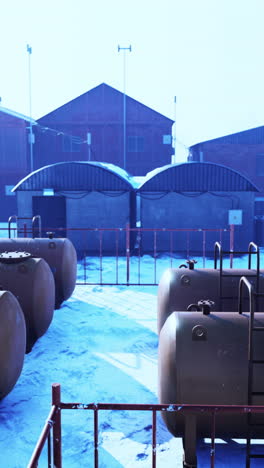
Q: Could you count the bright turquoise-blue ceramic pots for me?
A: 0